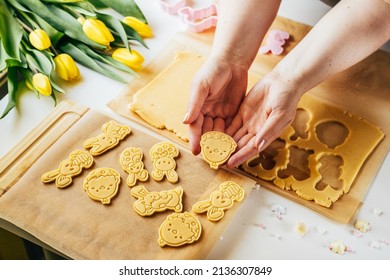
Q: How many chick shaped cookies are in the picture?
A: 3